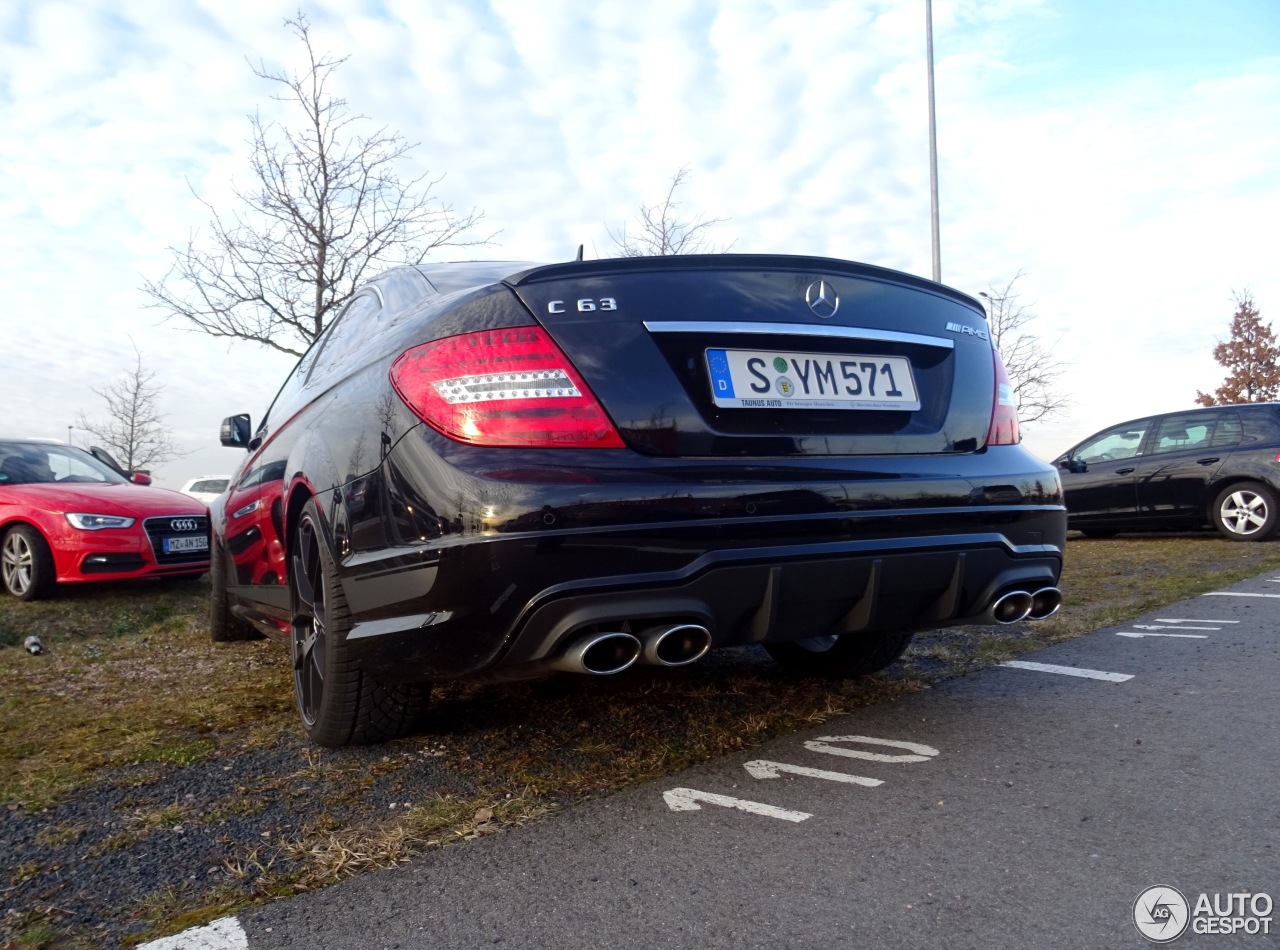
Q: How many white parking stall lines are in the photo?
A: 3